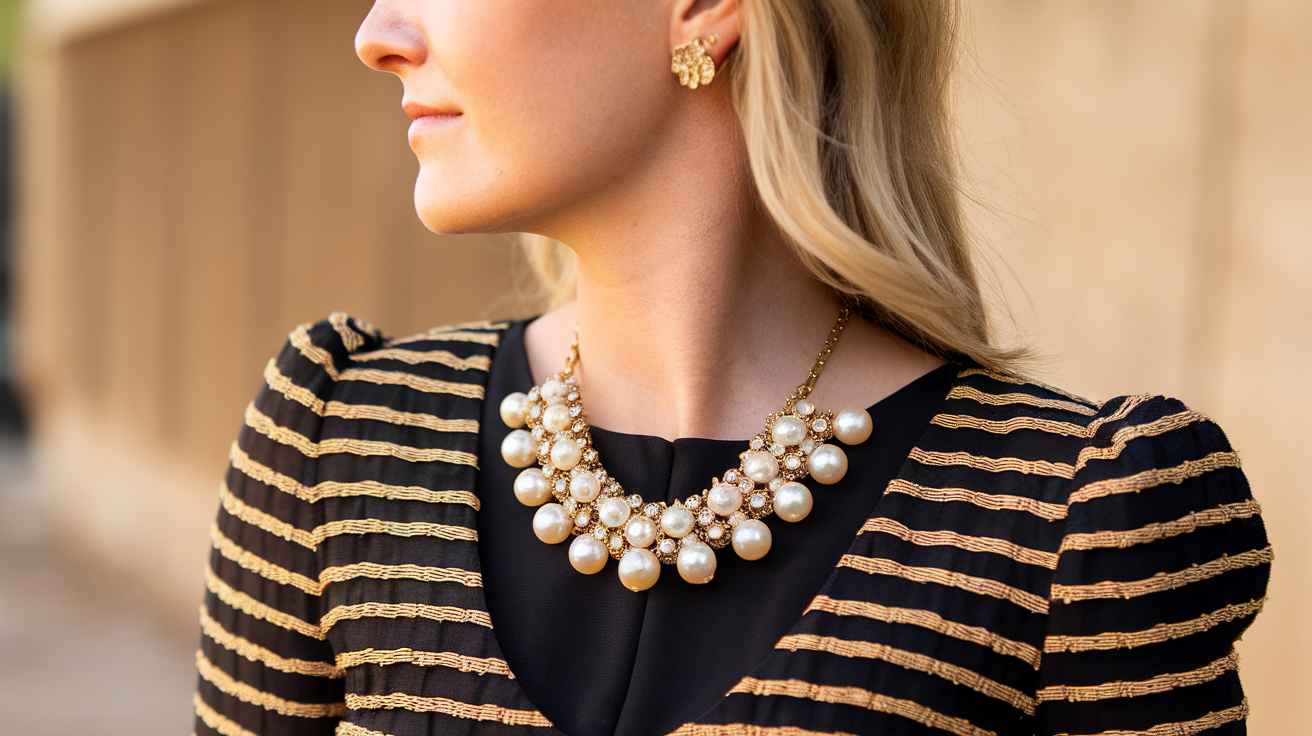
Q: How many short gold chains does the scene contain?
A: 2